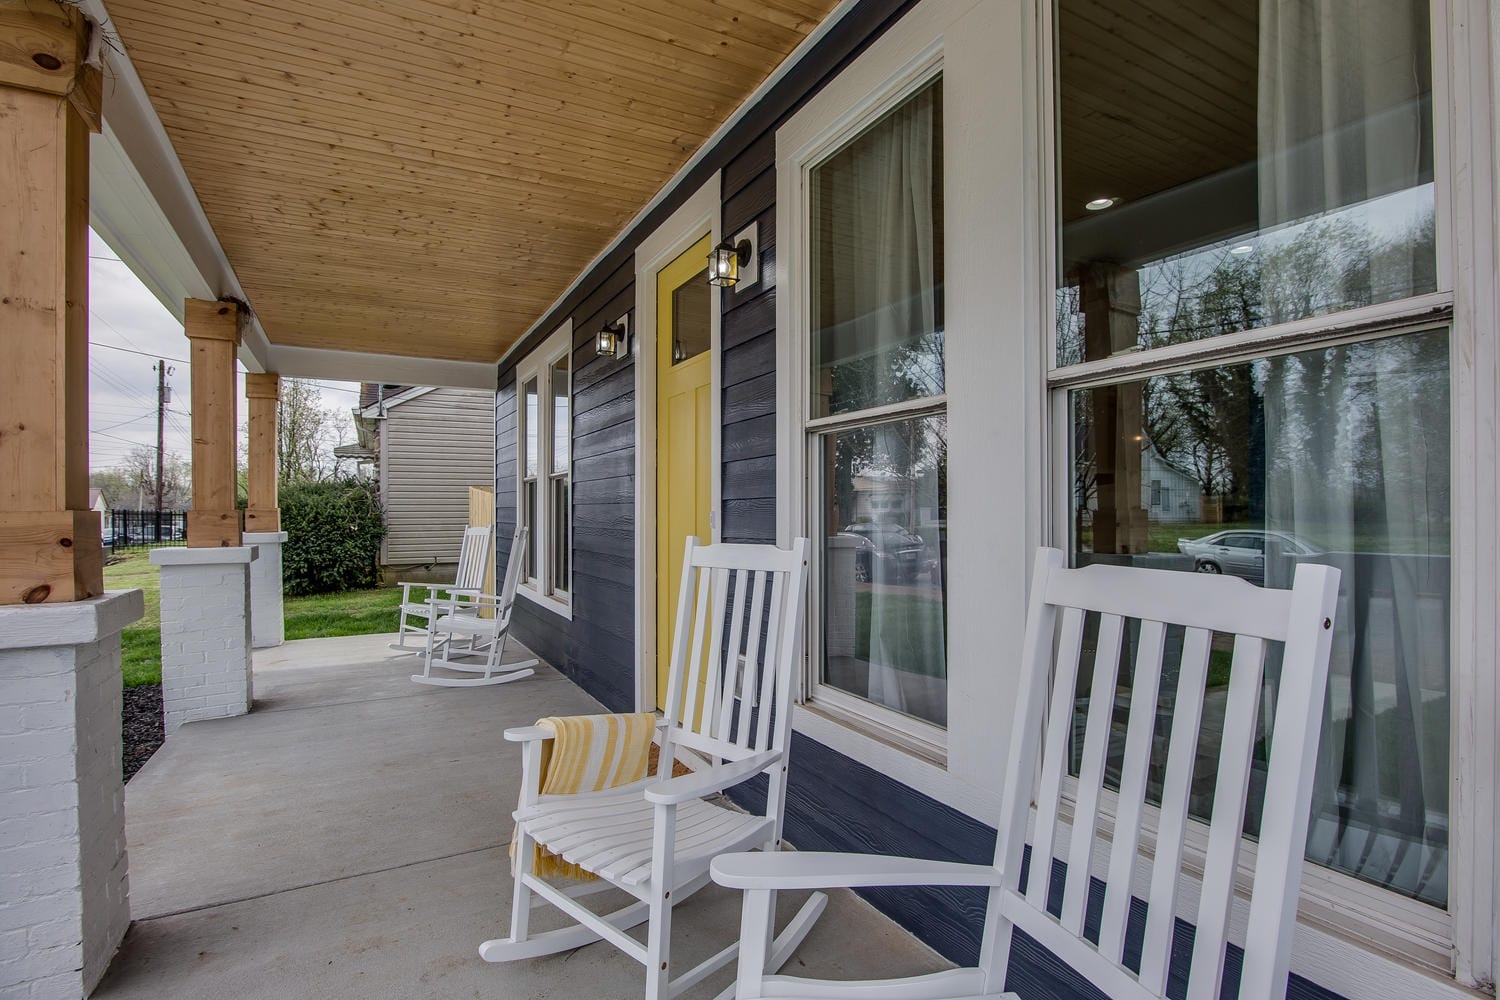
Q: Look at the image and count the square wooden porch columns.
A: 3